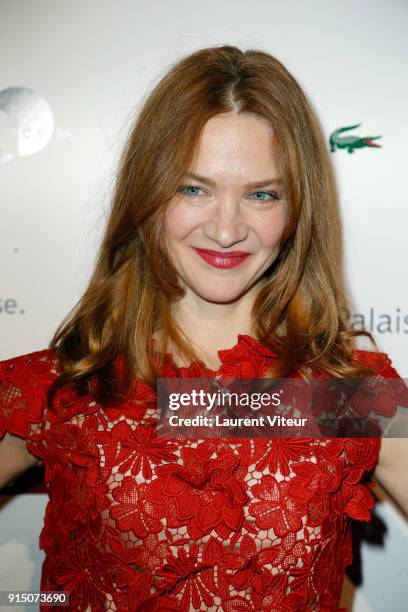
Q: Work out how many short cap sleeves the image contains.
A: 2